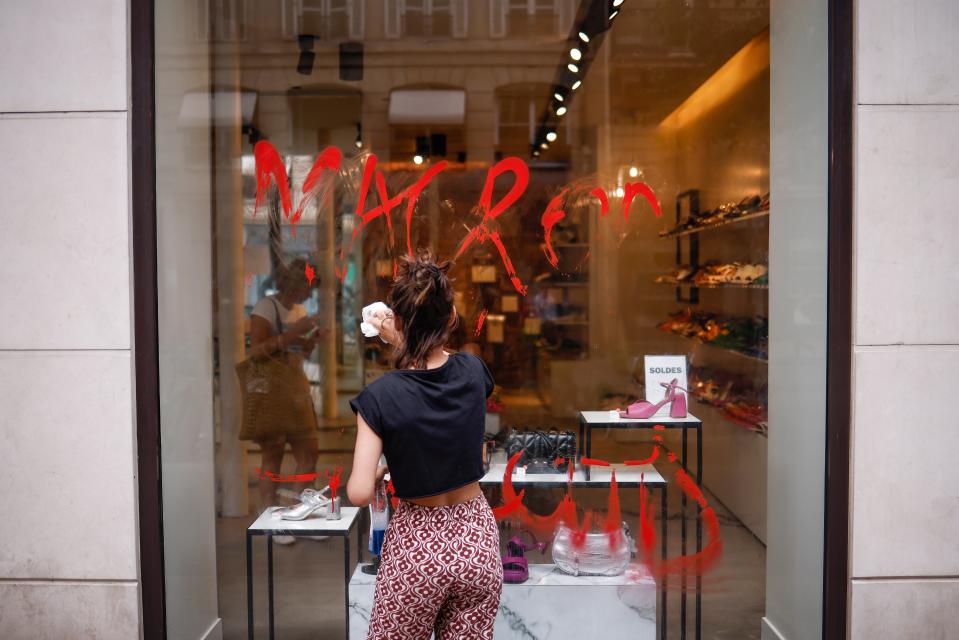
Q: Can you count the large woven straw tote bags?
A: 1